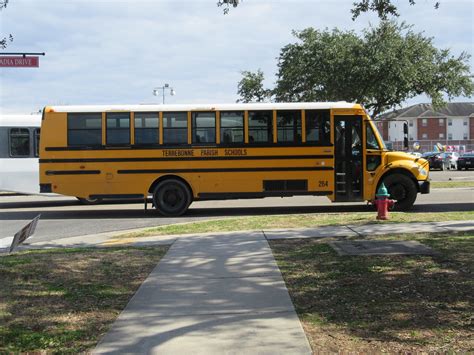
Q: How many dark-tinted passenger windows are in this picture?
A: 9